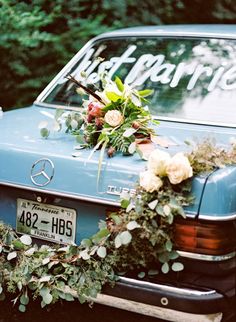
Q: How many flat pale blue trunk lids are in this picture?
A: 1